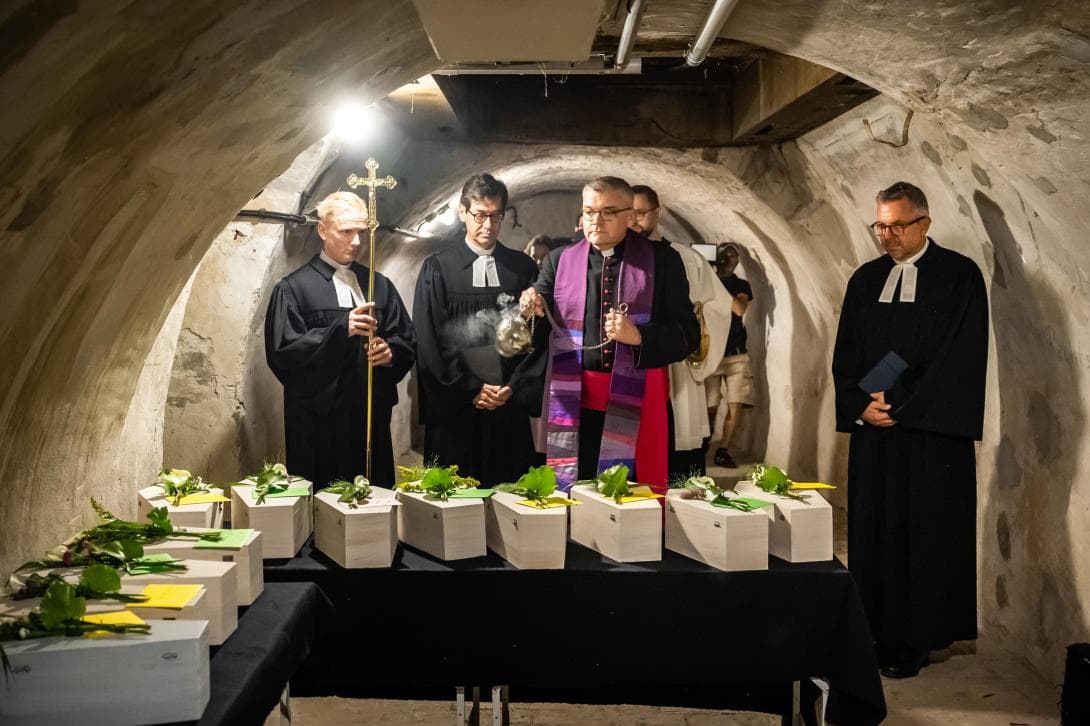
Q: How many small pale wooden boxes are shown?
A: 12